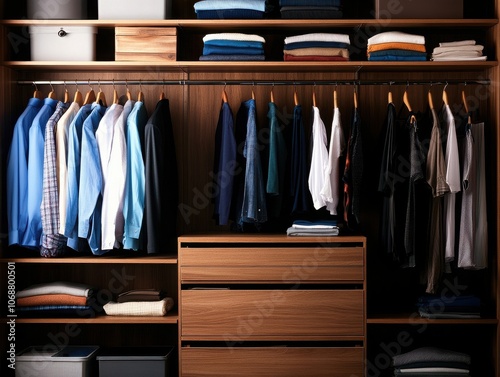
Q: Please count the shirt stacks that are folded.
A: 11